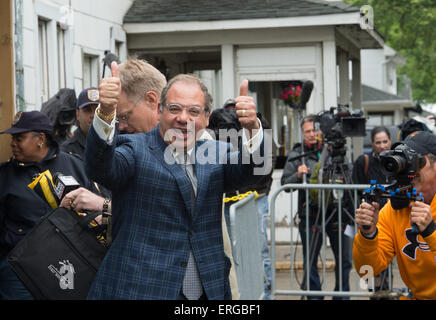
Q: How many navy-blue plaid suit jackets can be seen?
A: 1